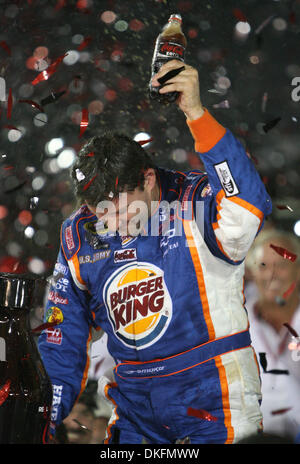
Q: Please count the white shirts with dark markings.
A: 1